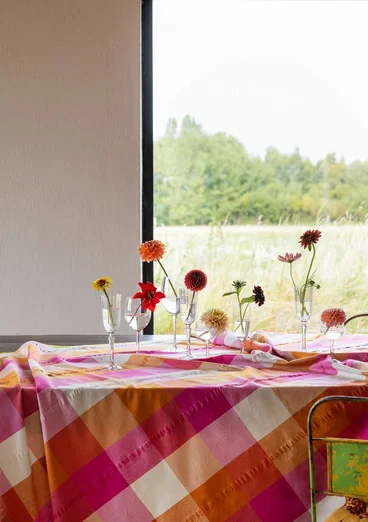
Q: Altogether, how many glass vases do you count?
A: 8